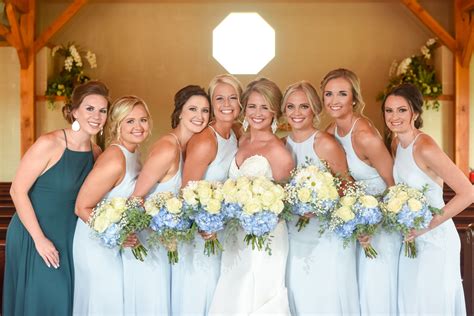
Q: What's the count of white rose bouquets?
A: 7